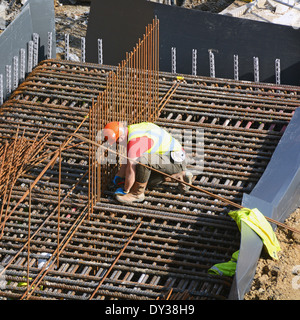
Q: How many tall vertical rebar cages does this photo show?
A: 1